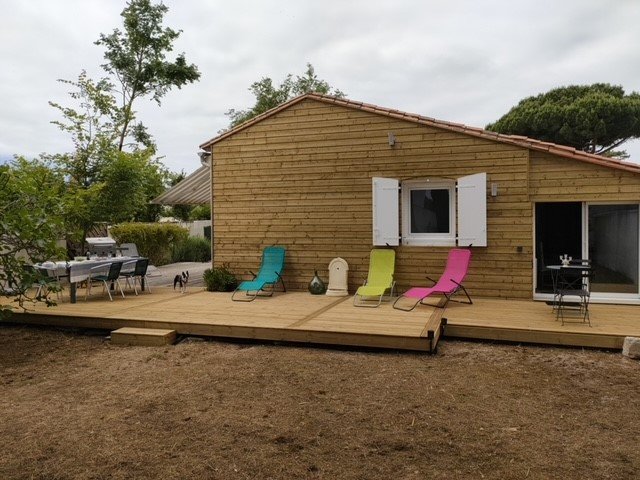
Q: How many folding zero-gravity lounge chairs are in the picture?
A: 3